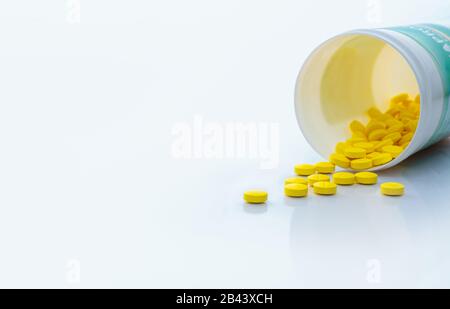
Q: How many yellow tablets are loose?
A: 10